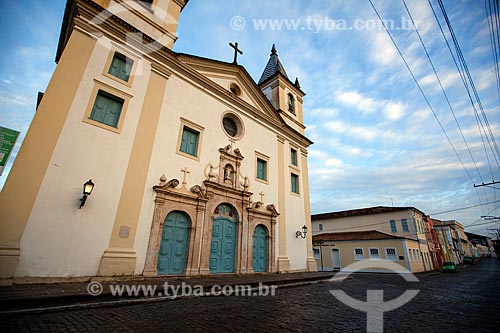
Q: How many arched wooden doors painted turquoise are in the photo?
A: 3